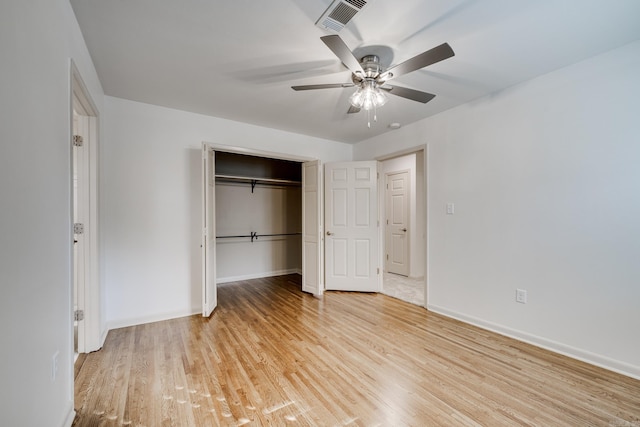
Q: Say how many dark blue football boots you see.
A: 0